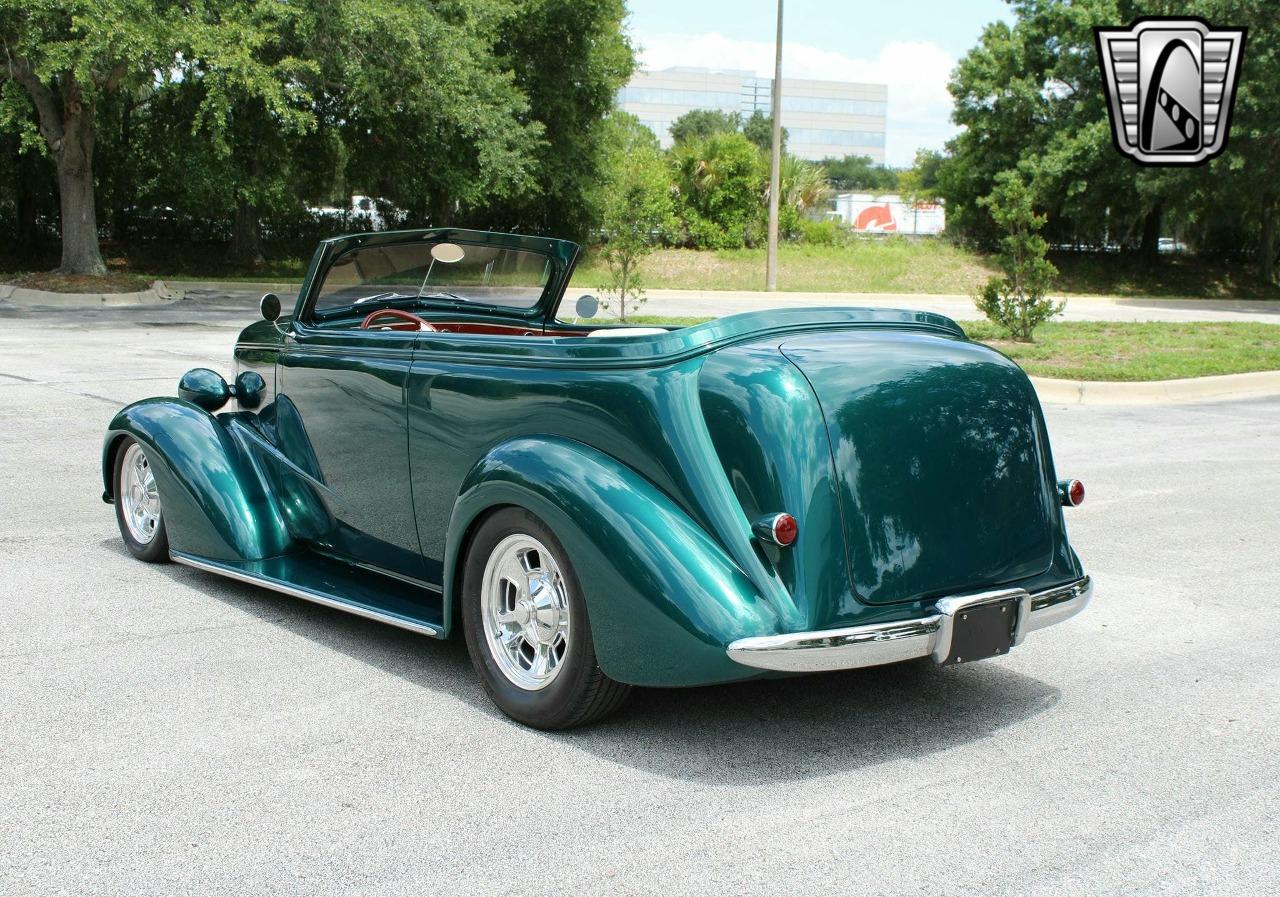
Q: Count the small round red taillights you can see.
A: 2